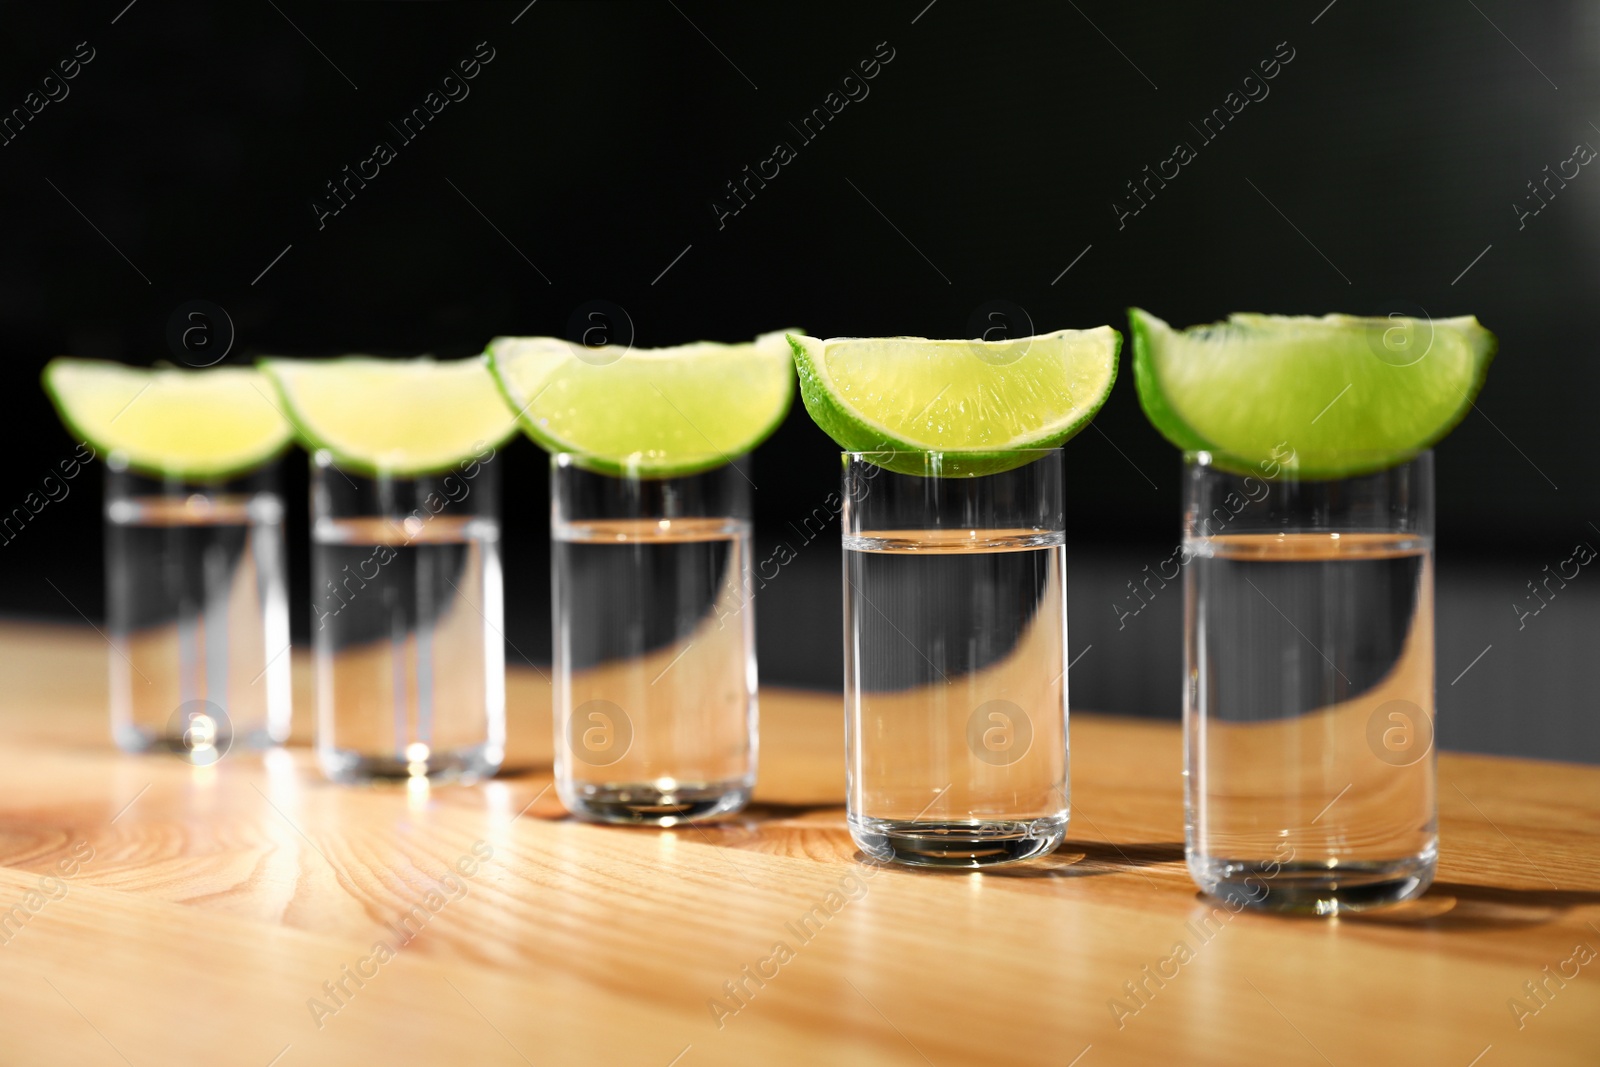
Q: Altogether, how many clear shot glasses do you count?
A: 5